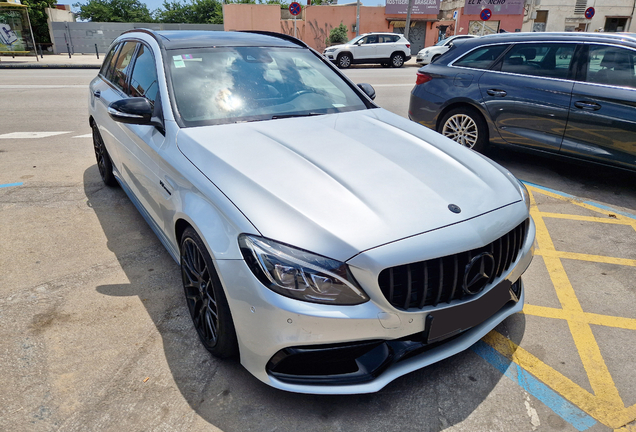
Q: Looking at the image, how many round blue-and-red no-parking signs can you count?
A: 3